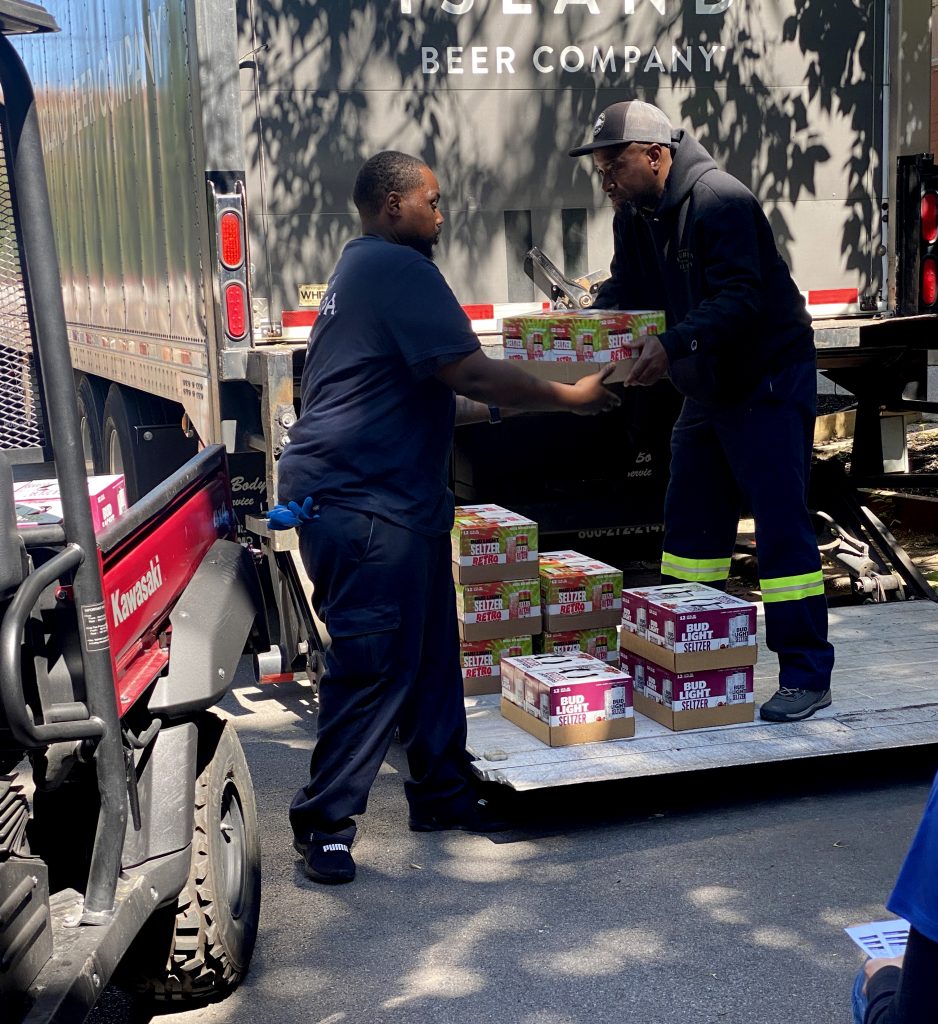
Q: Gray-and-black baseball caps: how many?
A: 1